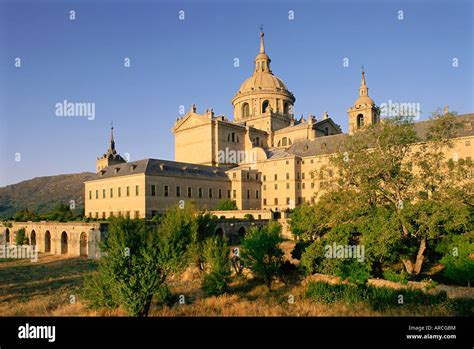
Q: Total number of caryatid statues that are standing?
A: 0